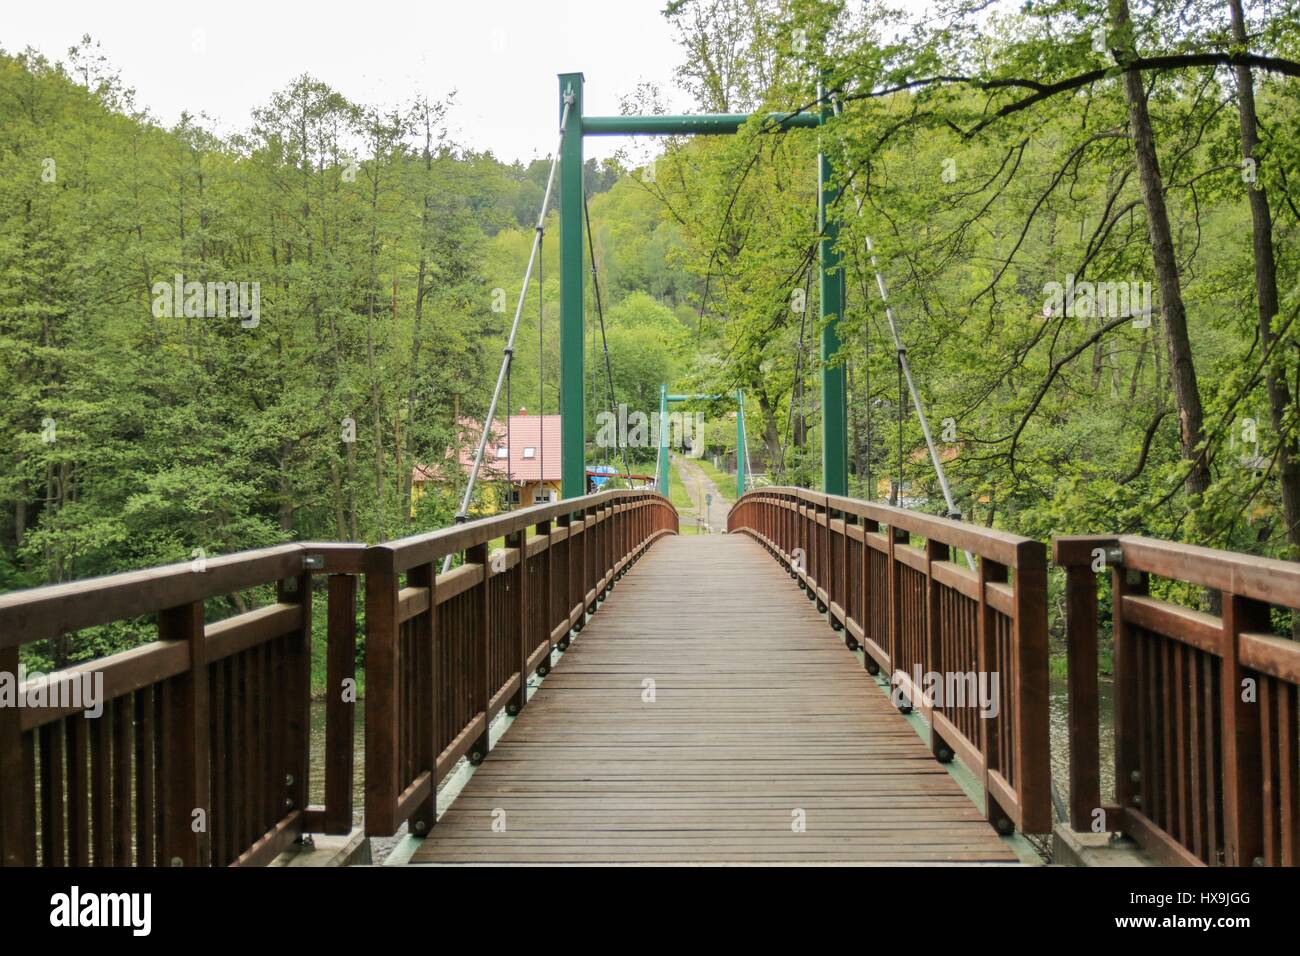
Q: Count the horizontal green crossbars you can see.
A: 2